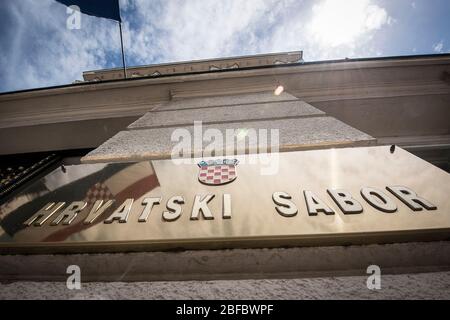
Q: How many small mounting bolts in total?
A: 2